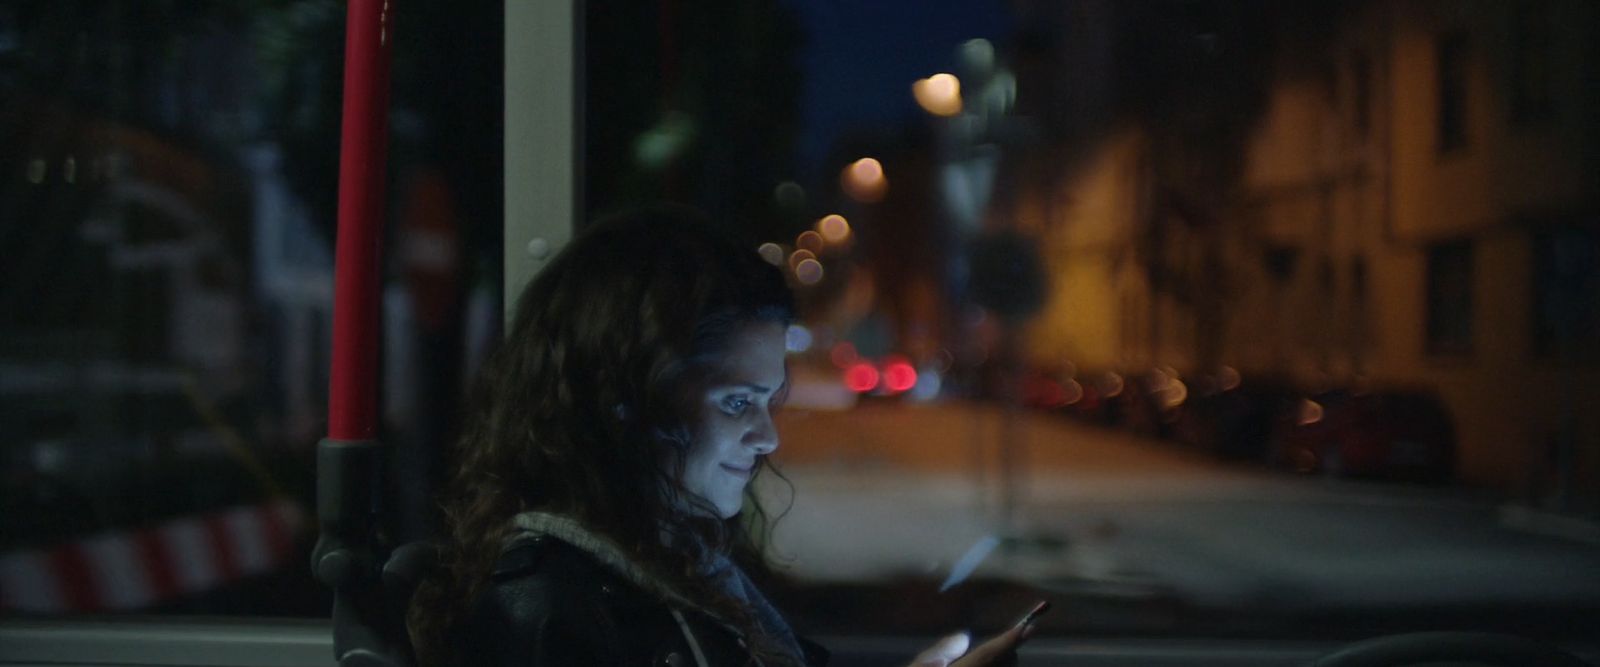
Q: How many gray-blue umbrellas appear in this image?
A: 0